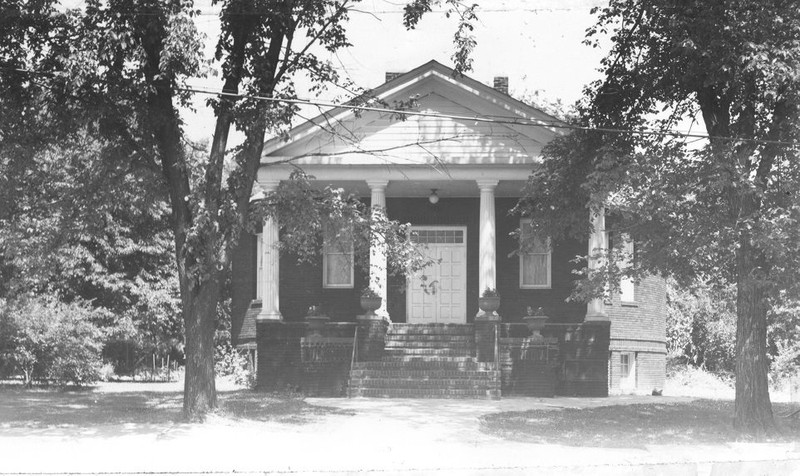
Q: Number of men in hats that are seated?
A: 0